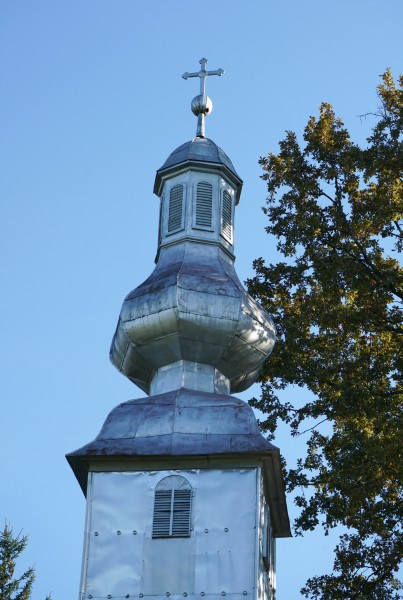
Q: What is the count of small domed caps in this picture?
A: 1